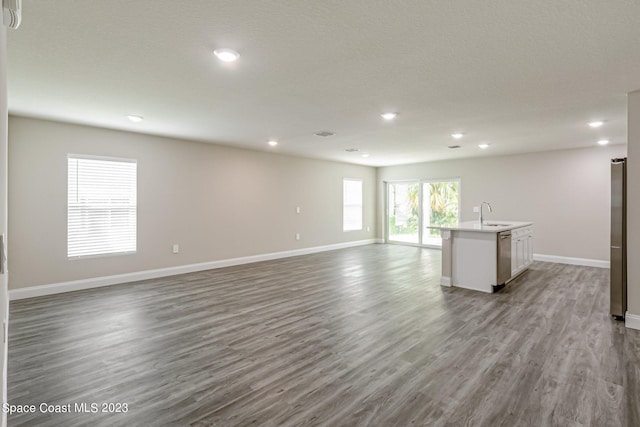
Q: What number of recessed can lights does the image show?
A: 9